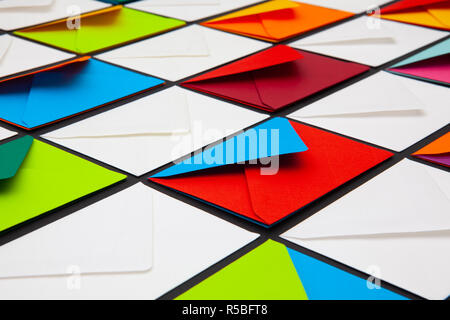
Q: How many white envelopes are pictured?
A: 11